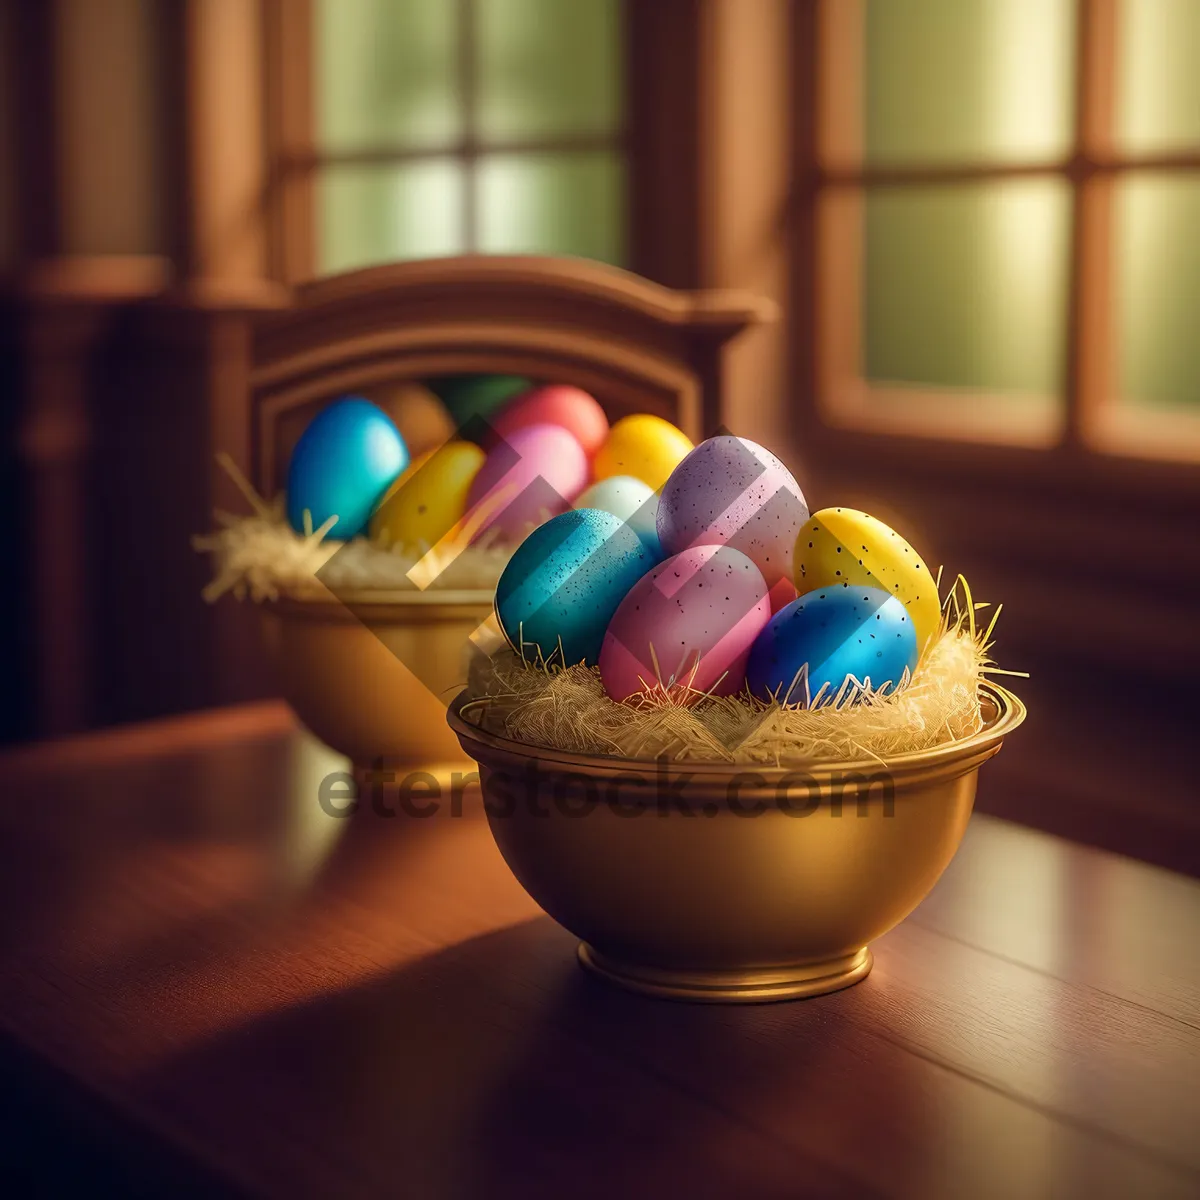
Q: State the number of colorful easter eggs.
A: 13